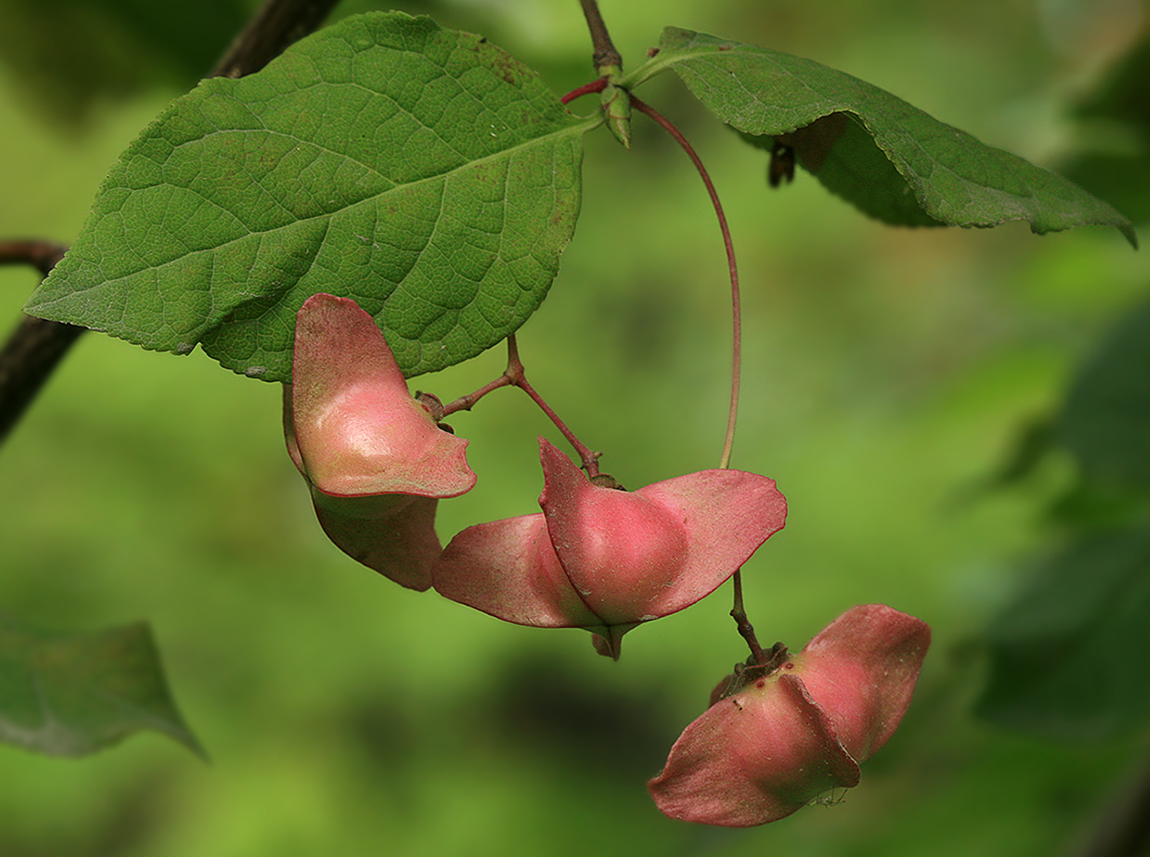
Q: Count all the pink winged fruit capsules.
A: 3